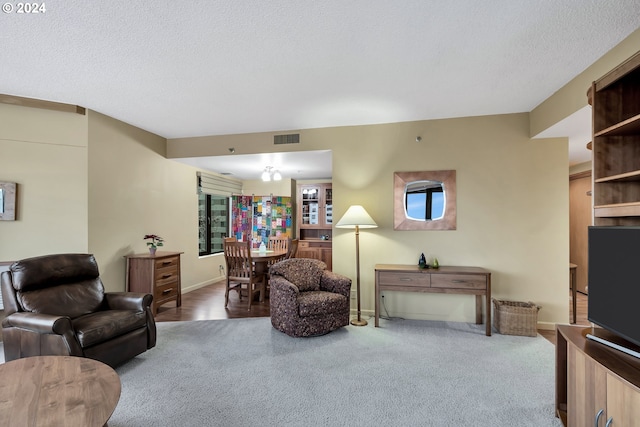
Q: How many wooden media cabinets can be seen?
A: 1